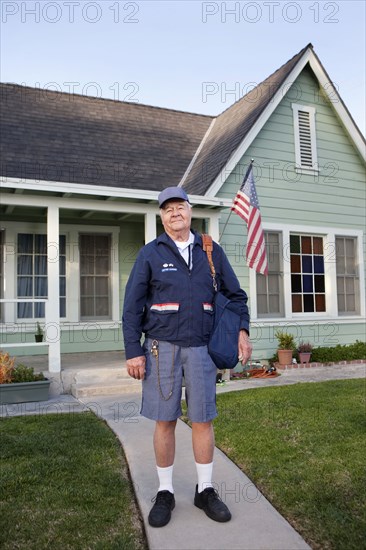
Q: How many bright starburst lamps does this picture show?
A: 0